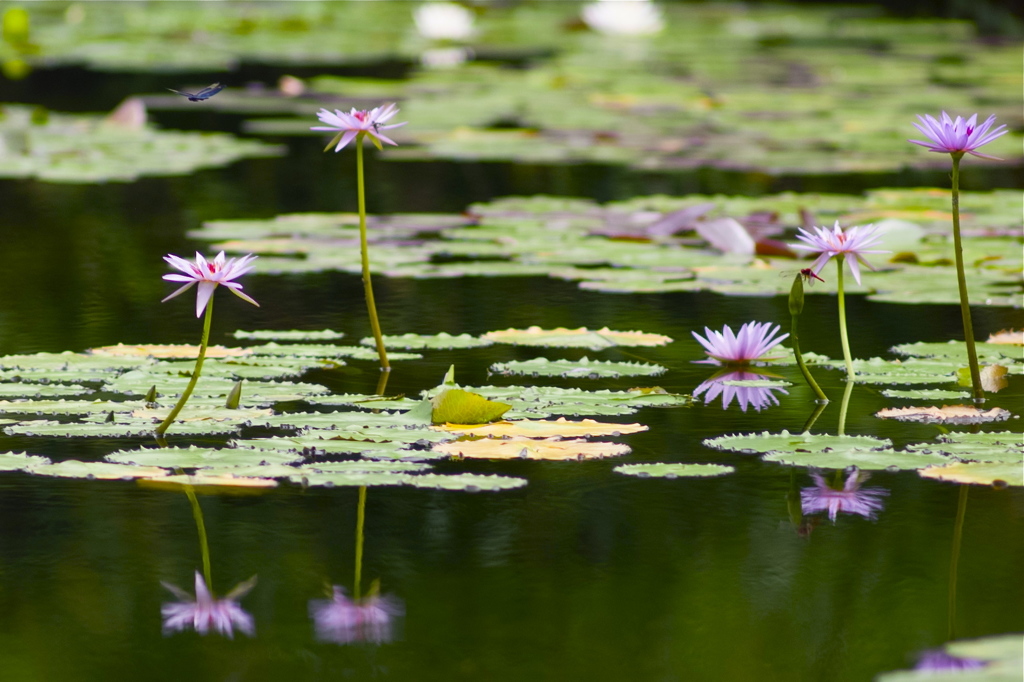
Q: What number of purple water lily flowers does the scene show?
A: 5